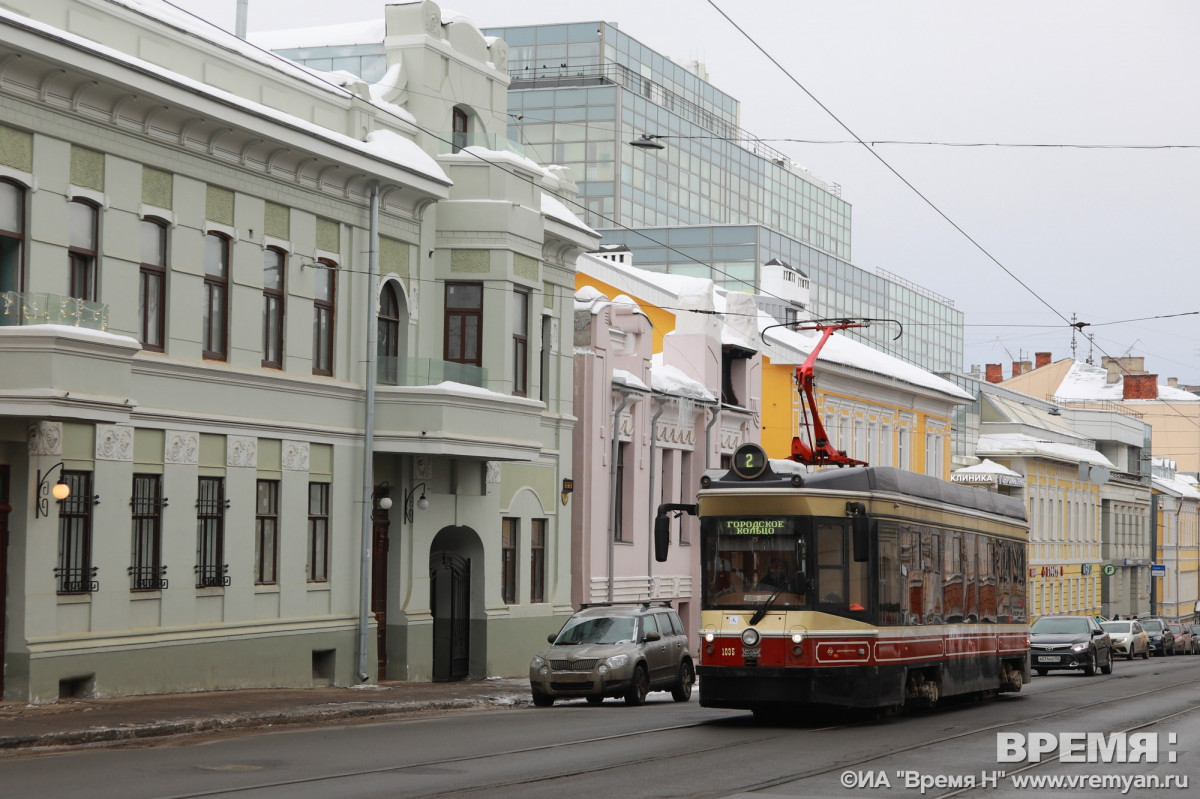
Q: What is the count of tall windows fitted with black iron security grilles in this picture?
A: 3